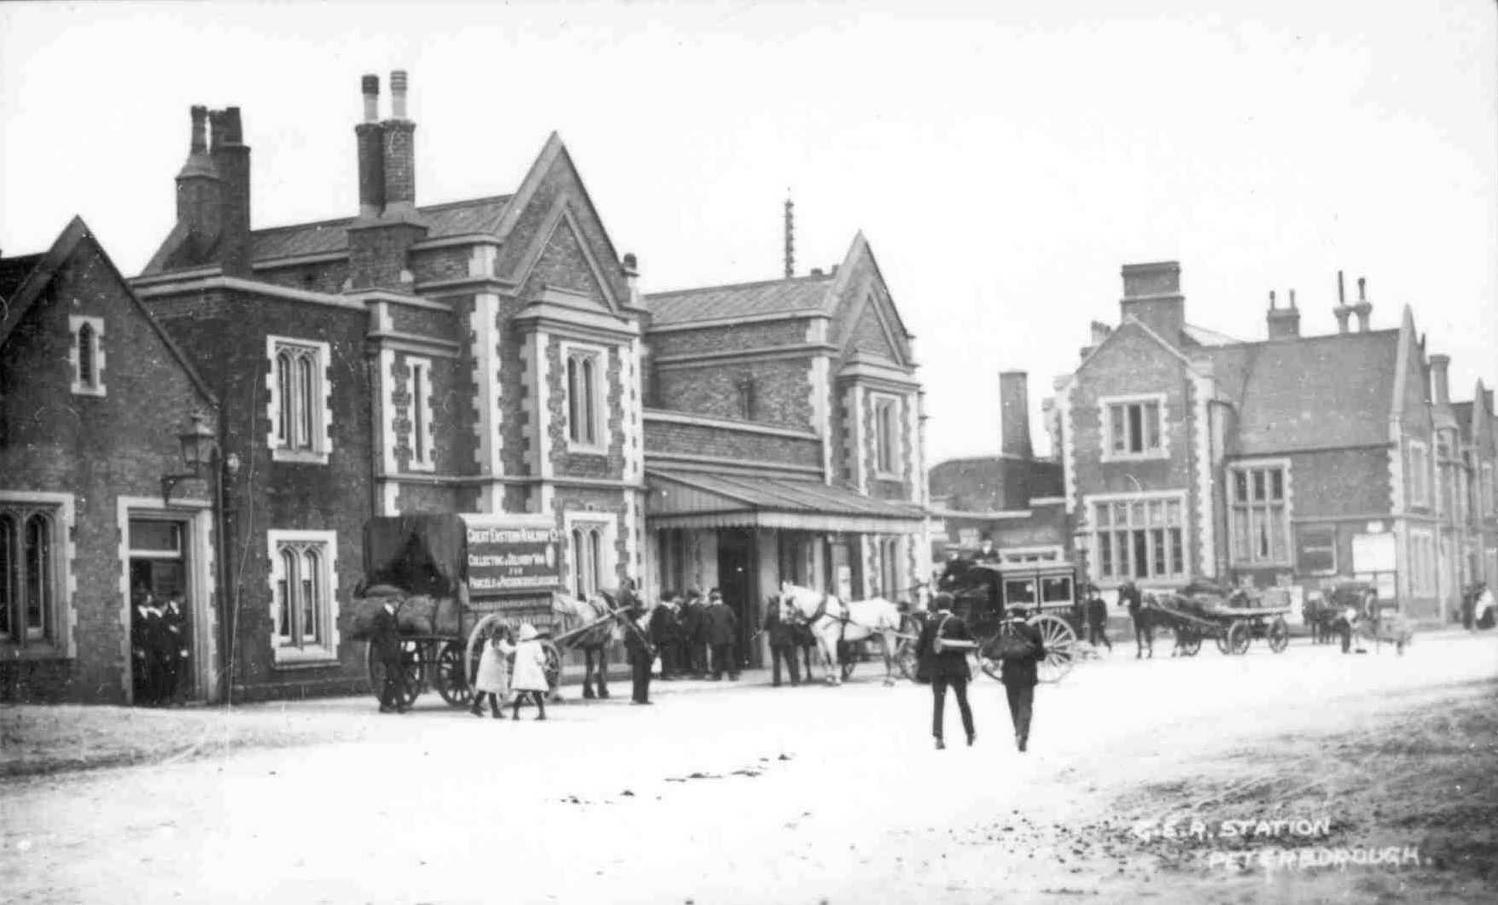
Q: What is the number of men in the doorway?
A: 3